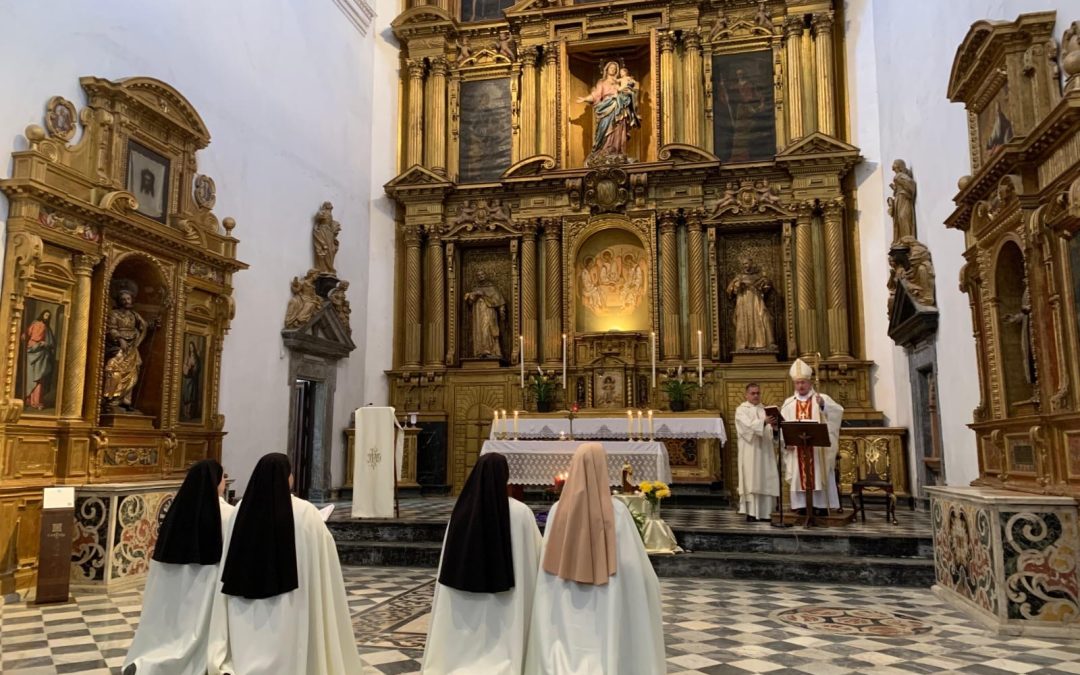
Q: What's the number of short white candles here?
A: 6